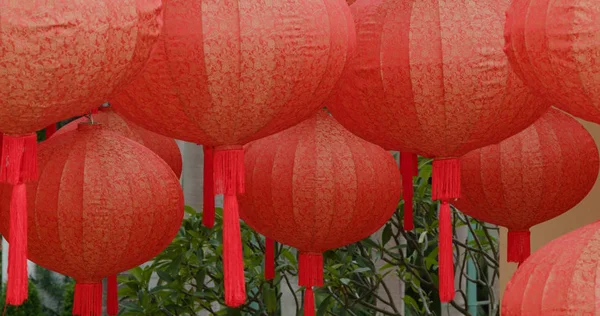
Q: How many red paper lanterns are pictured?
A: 9